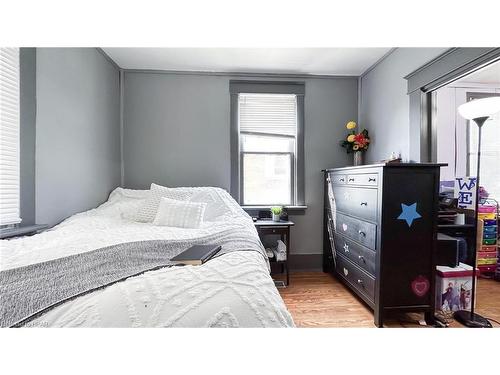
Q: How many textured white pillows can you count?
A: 2